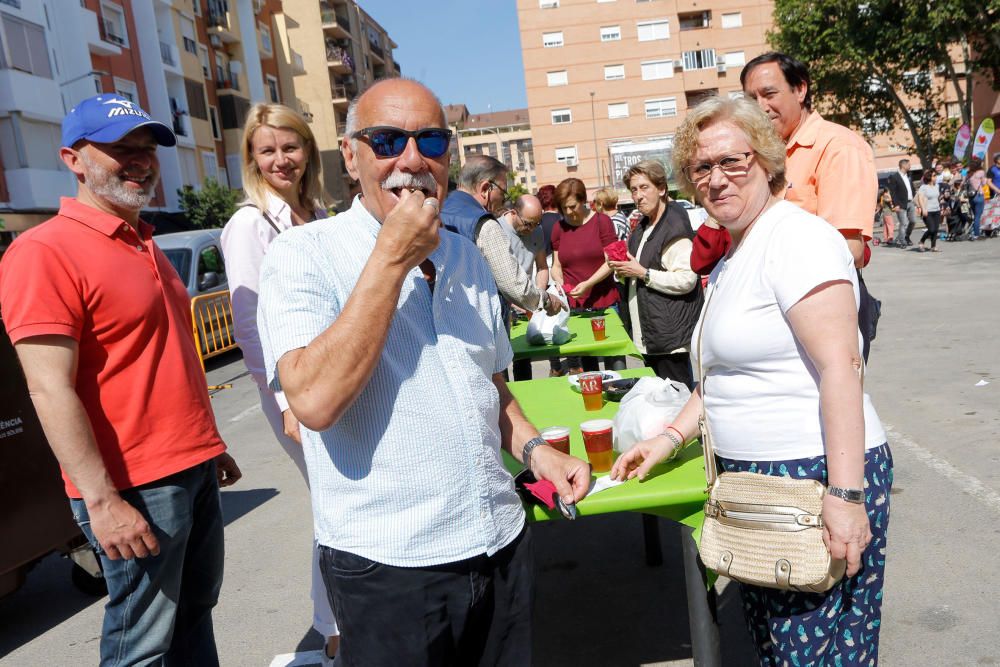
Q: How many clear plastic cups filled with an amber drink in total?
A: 4